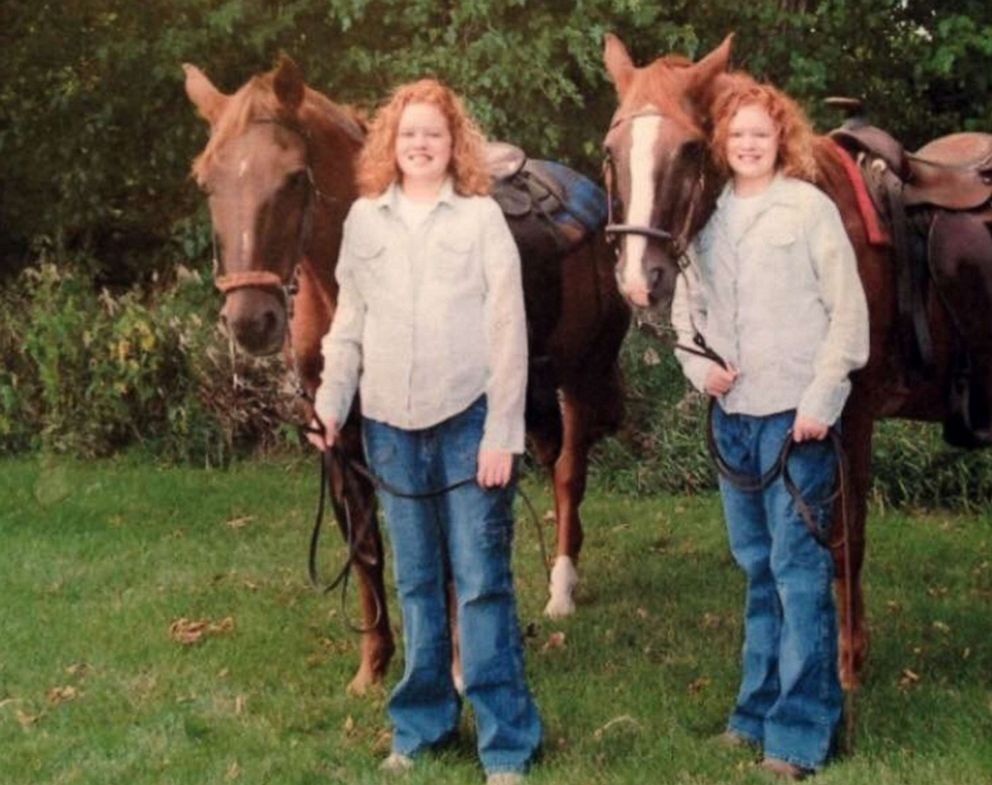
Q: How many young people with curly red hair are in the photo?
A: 2